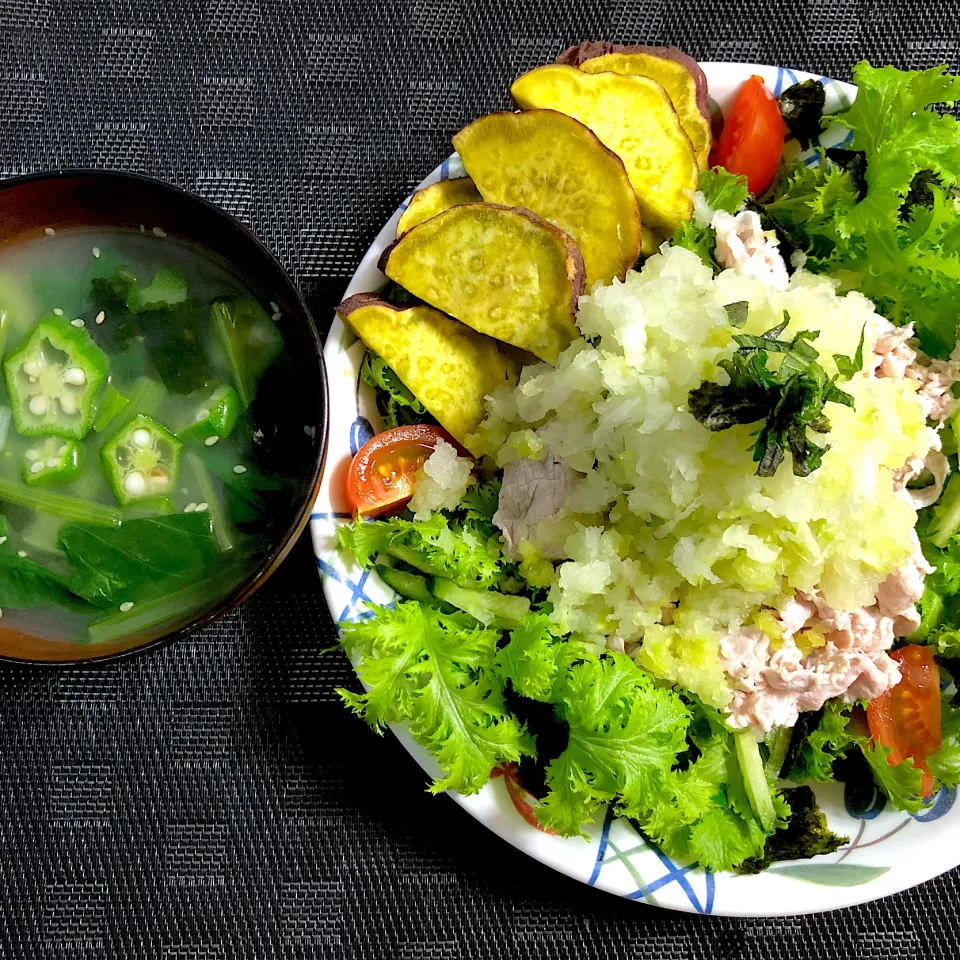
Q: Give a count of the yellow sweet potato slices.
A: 6